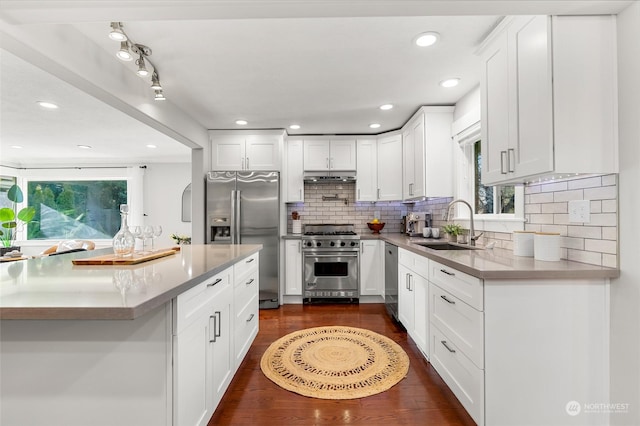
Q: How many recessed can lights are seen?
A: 10